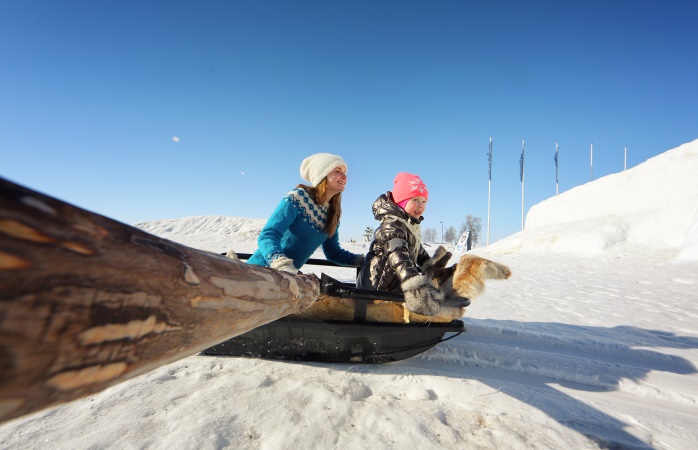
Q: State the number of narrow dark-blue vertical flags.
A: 3